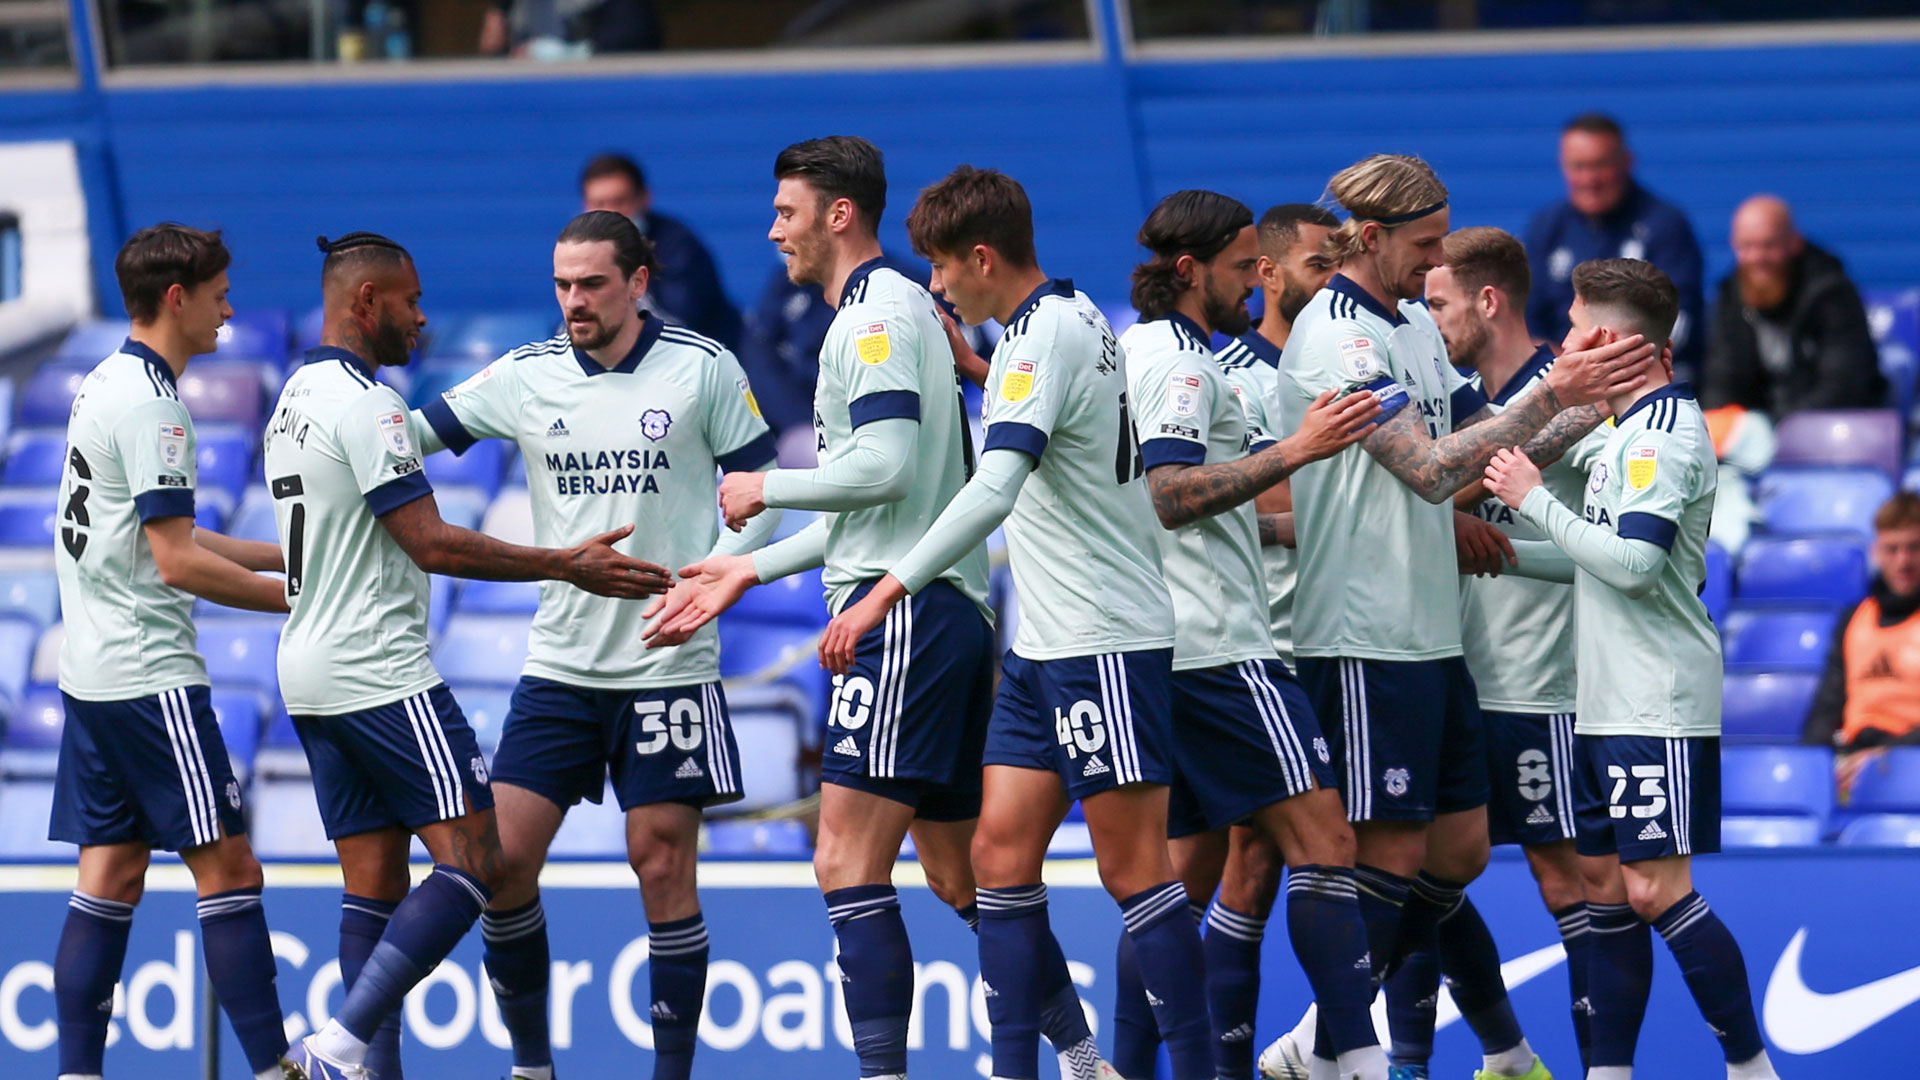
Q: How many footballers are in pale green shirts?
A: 10